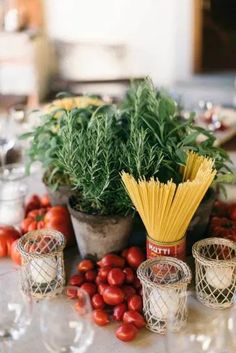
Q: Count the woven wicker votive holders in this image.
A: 3